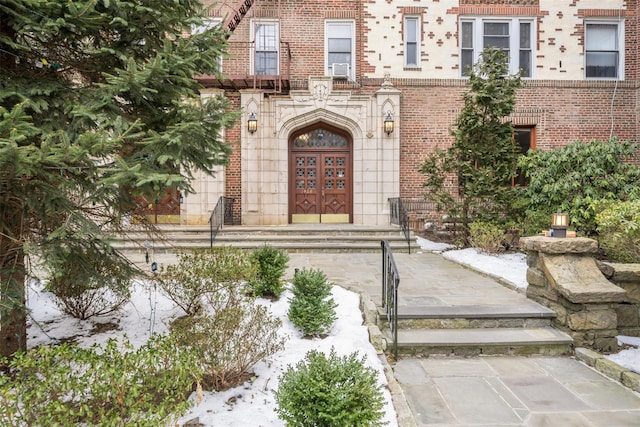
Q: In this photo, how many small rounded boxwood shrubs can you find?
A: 3